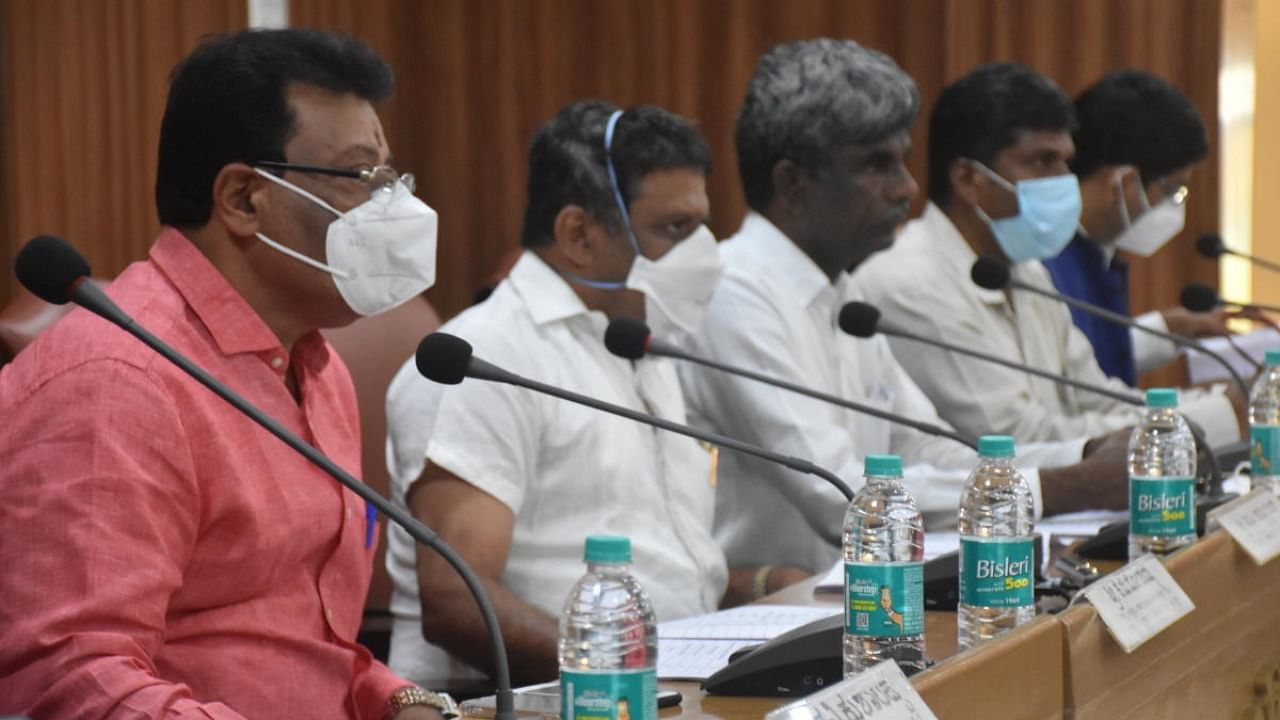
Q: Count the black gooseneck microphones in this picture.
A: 7